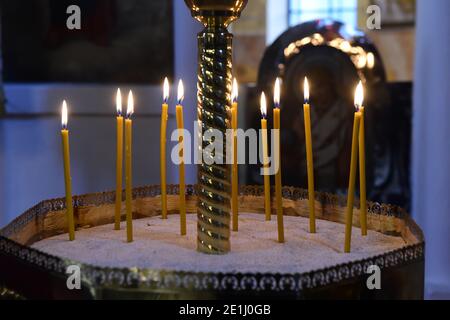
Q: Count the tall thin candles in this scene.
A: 11